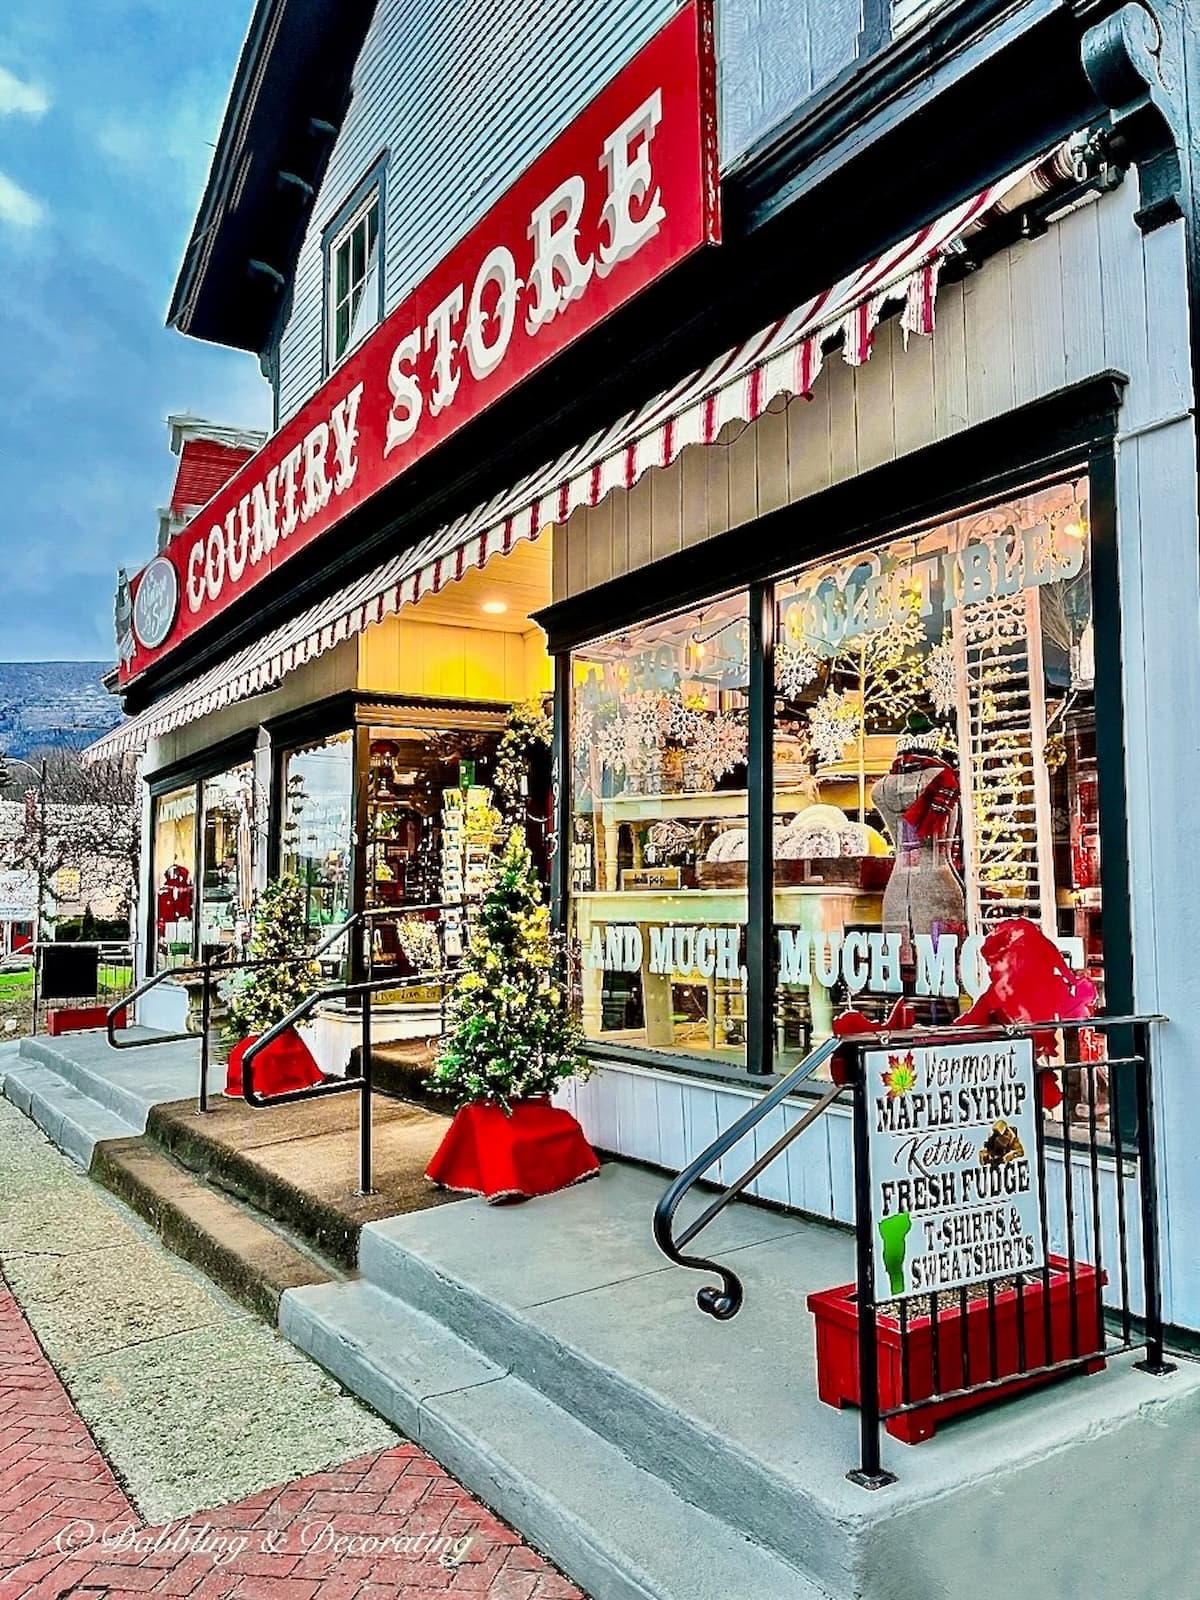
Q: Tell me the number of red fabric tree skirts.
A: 2